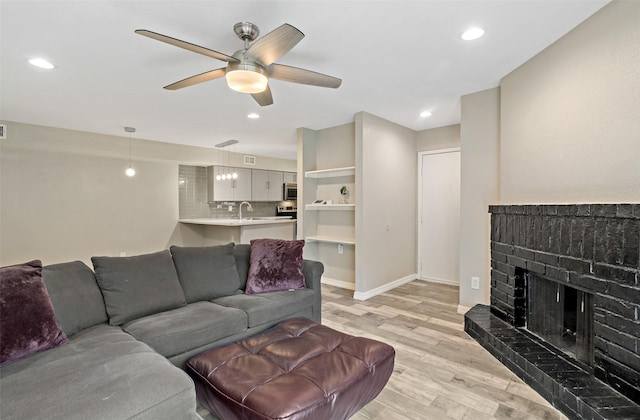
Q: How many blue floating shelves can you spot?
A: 0